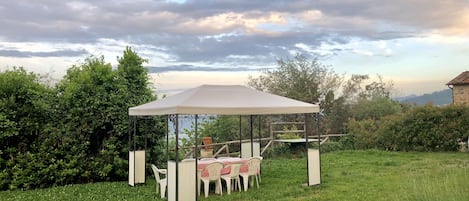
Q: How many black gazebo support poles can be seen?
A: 11